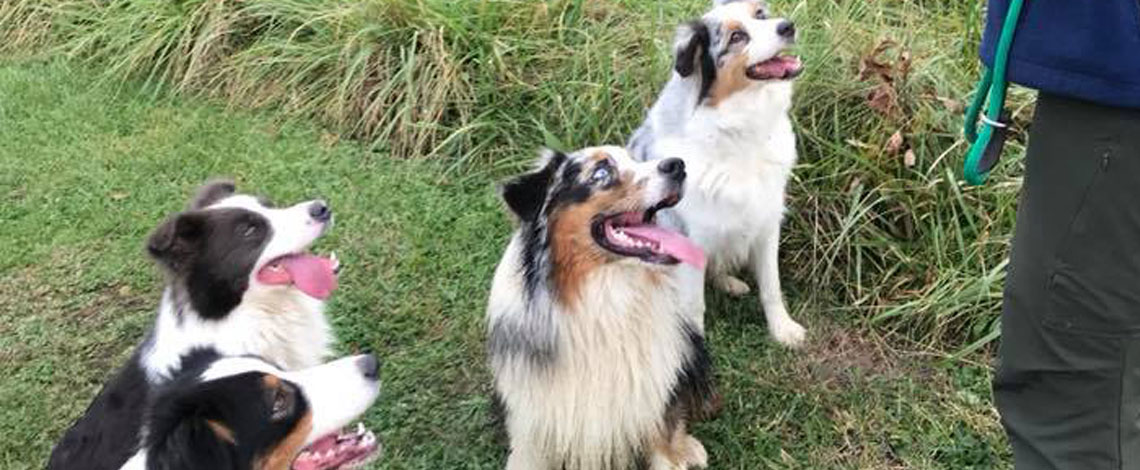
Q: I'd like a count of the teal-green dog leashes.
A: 1